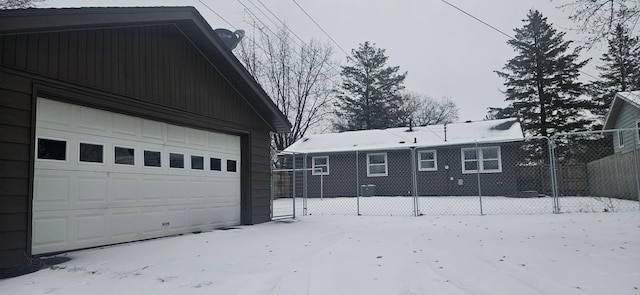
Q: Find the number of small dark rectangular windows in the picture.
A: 8